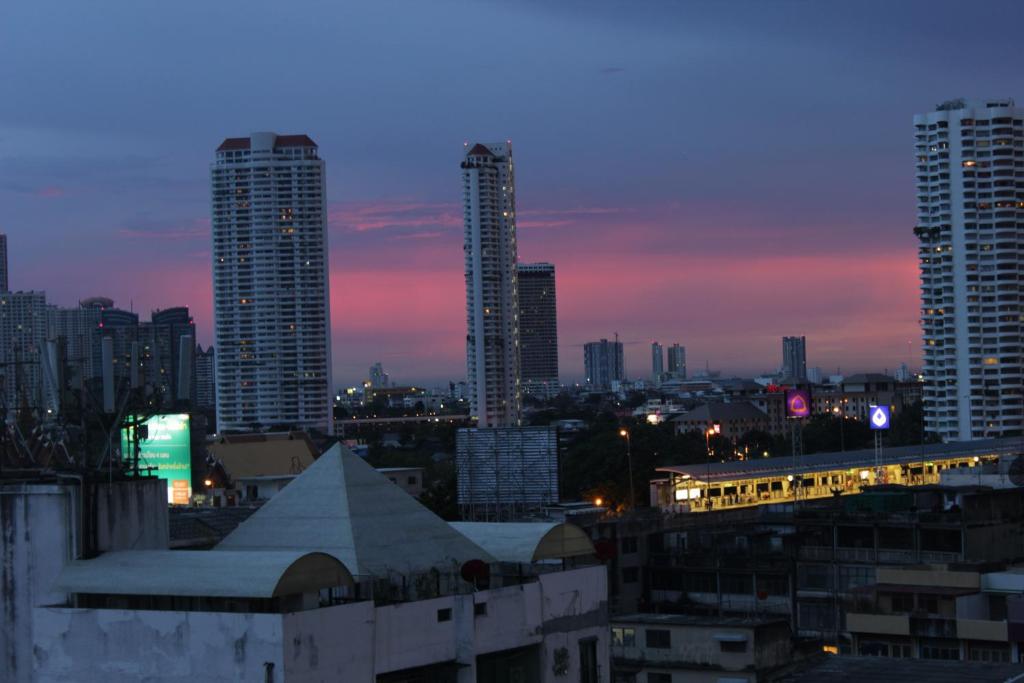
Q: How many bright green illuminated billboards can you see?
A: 1